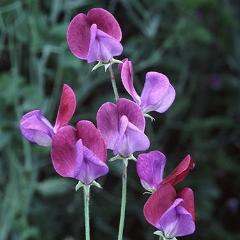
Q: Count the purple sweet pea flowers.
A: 7